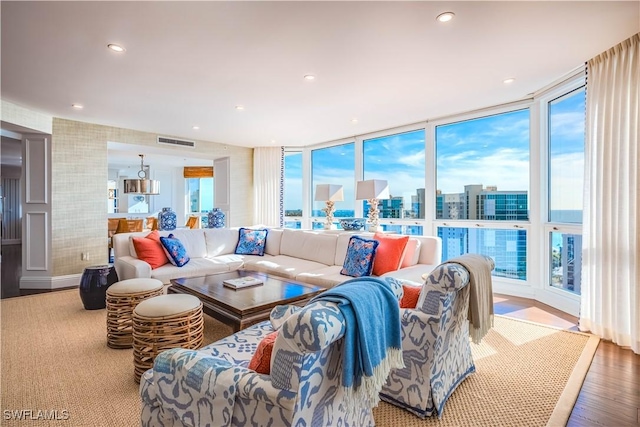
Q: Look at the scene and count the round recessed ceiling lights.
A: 9